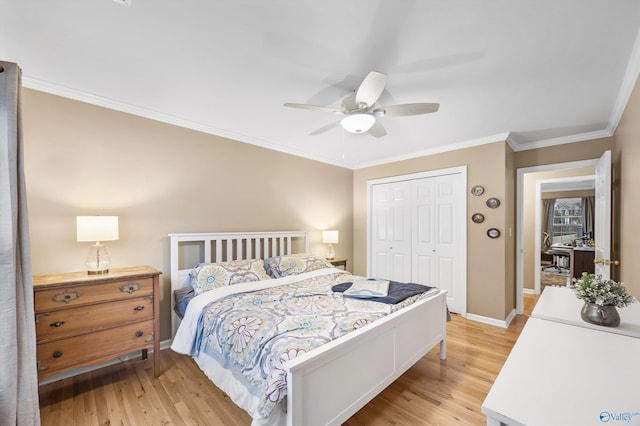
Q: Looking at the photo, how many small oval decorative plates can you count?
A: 4